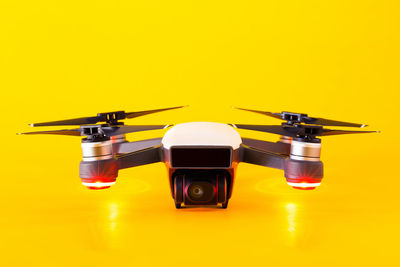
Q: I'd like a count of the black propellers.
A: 4